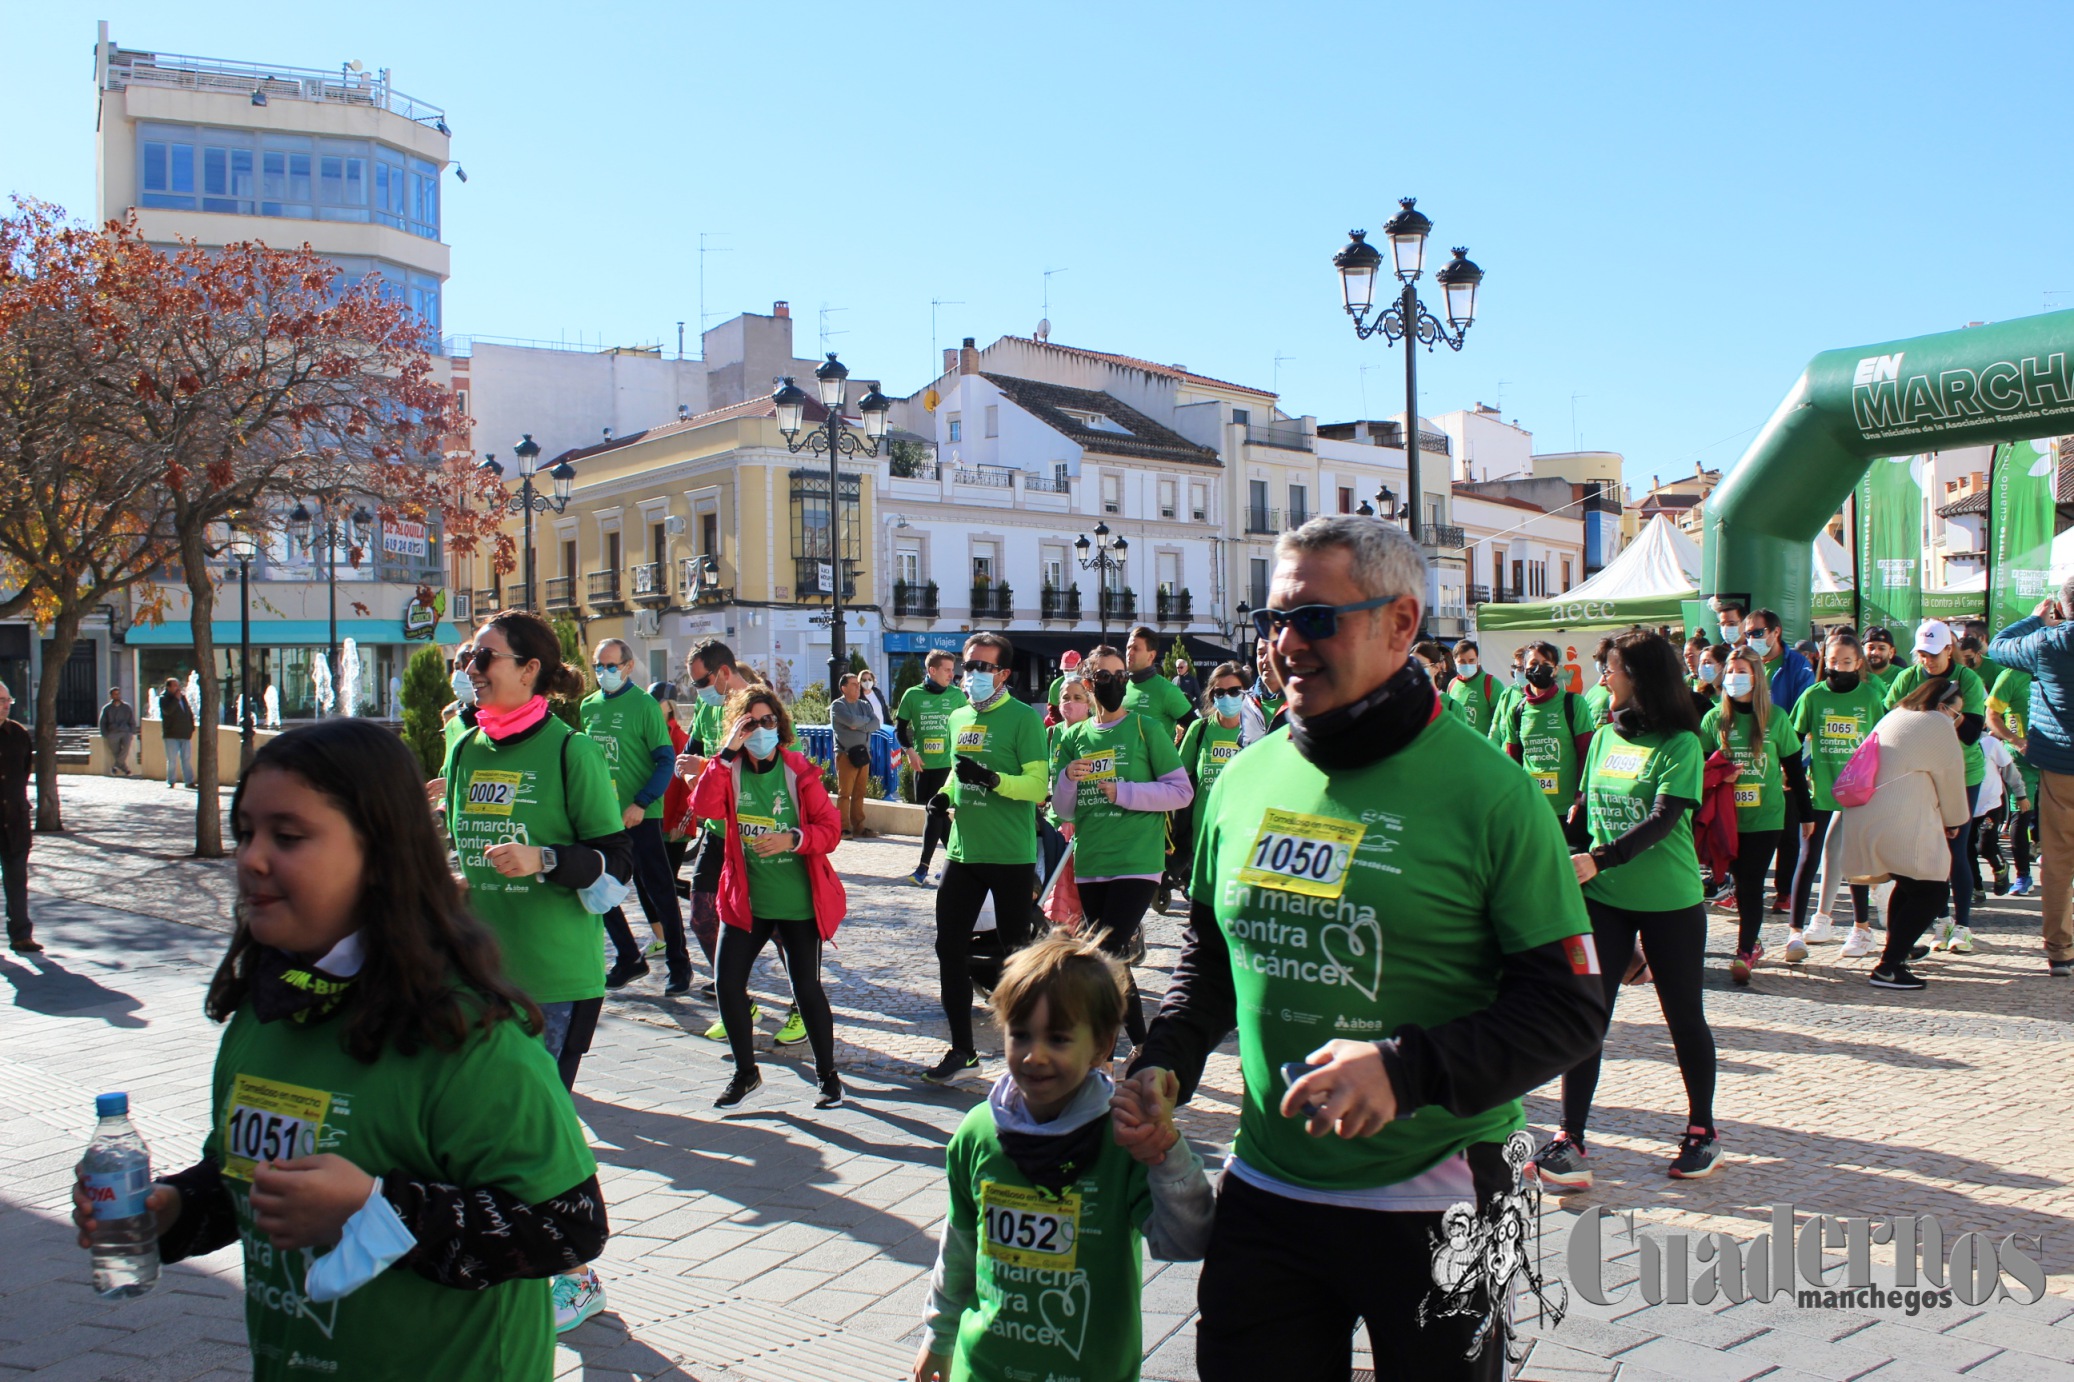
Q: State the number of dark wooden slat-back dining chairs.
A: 0